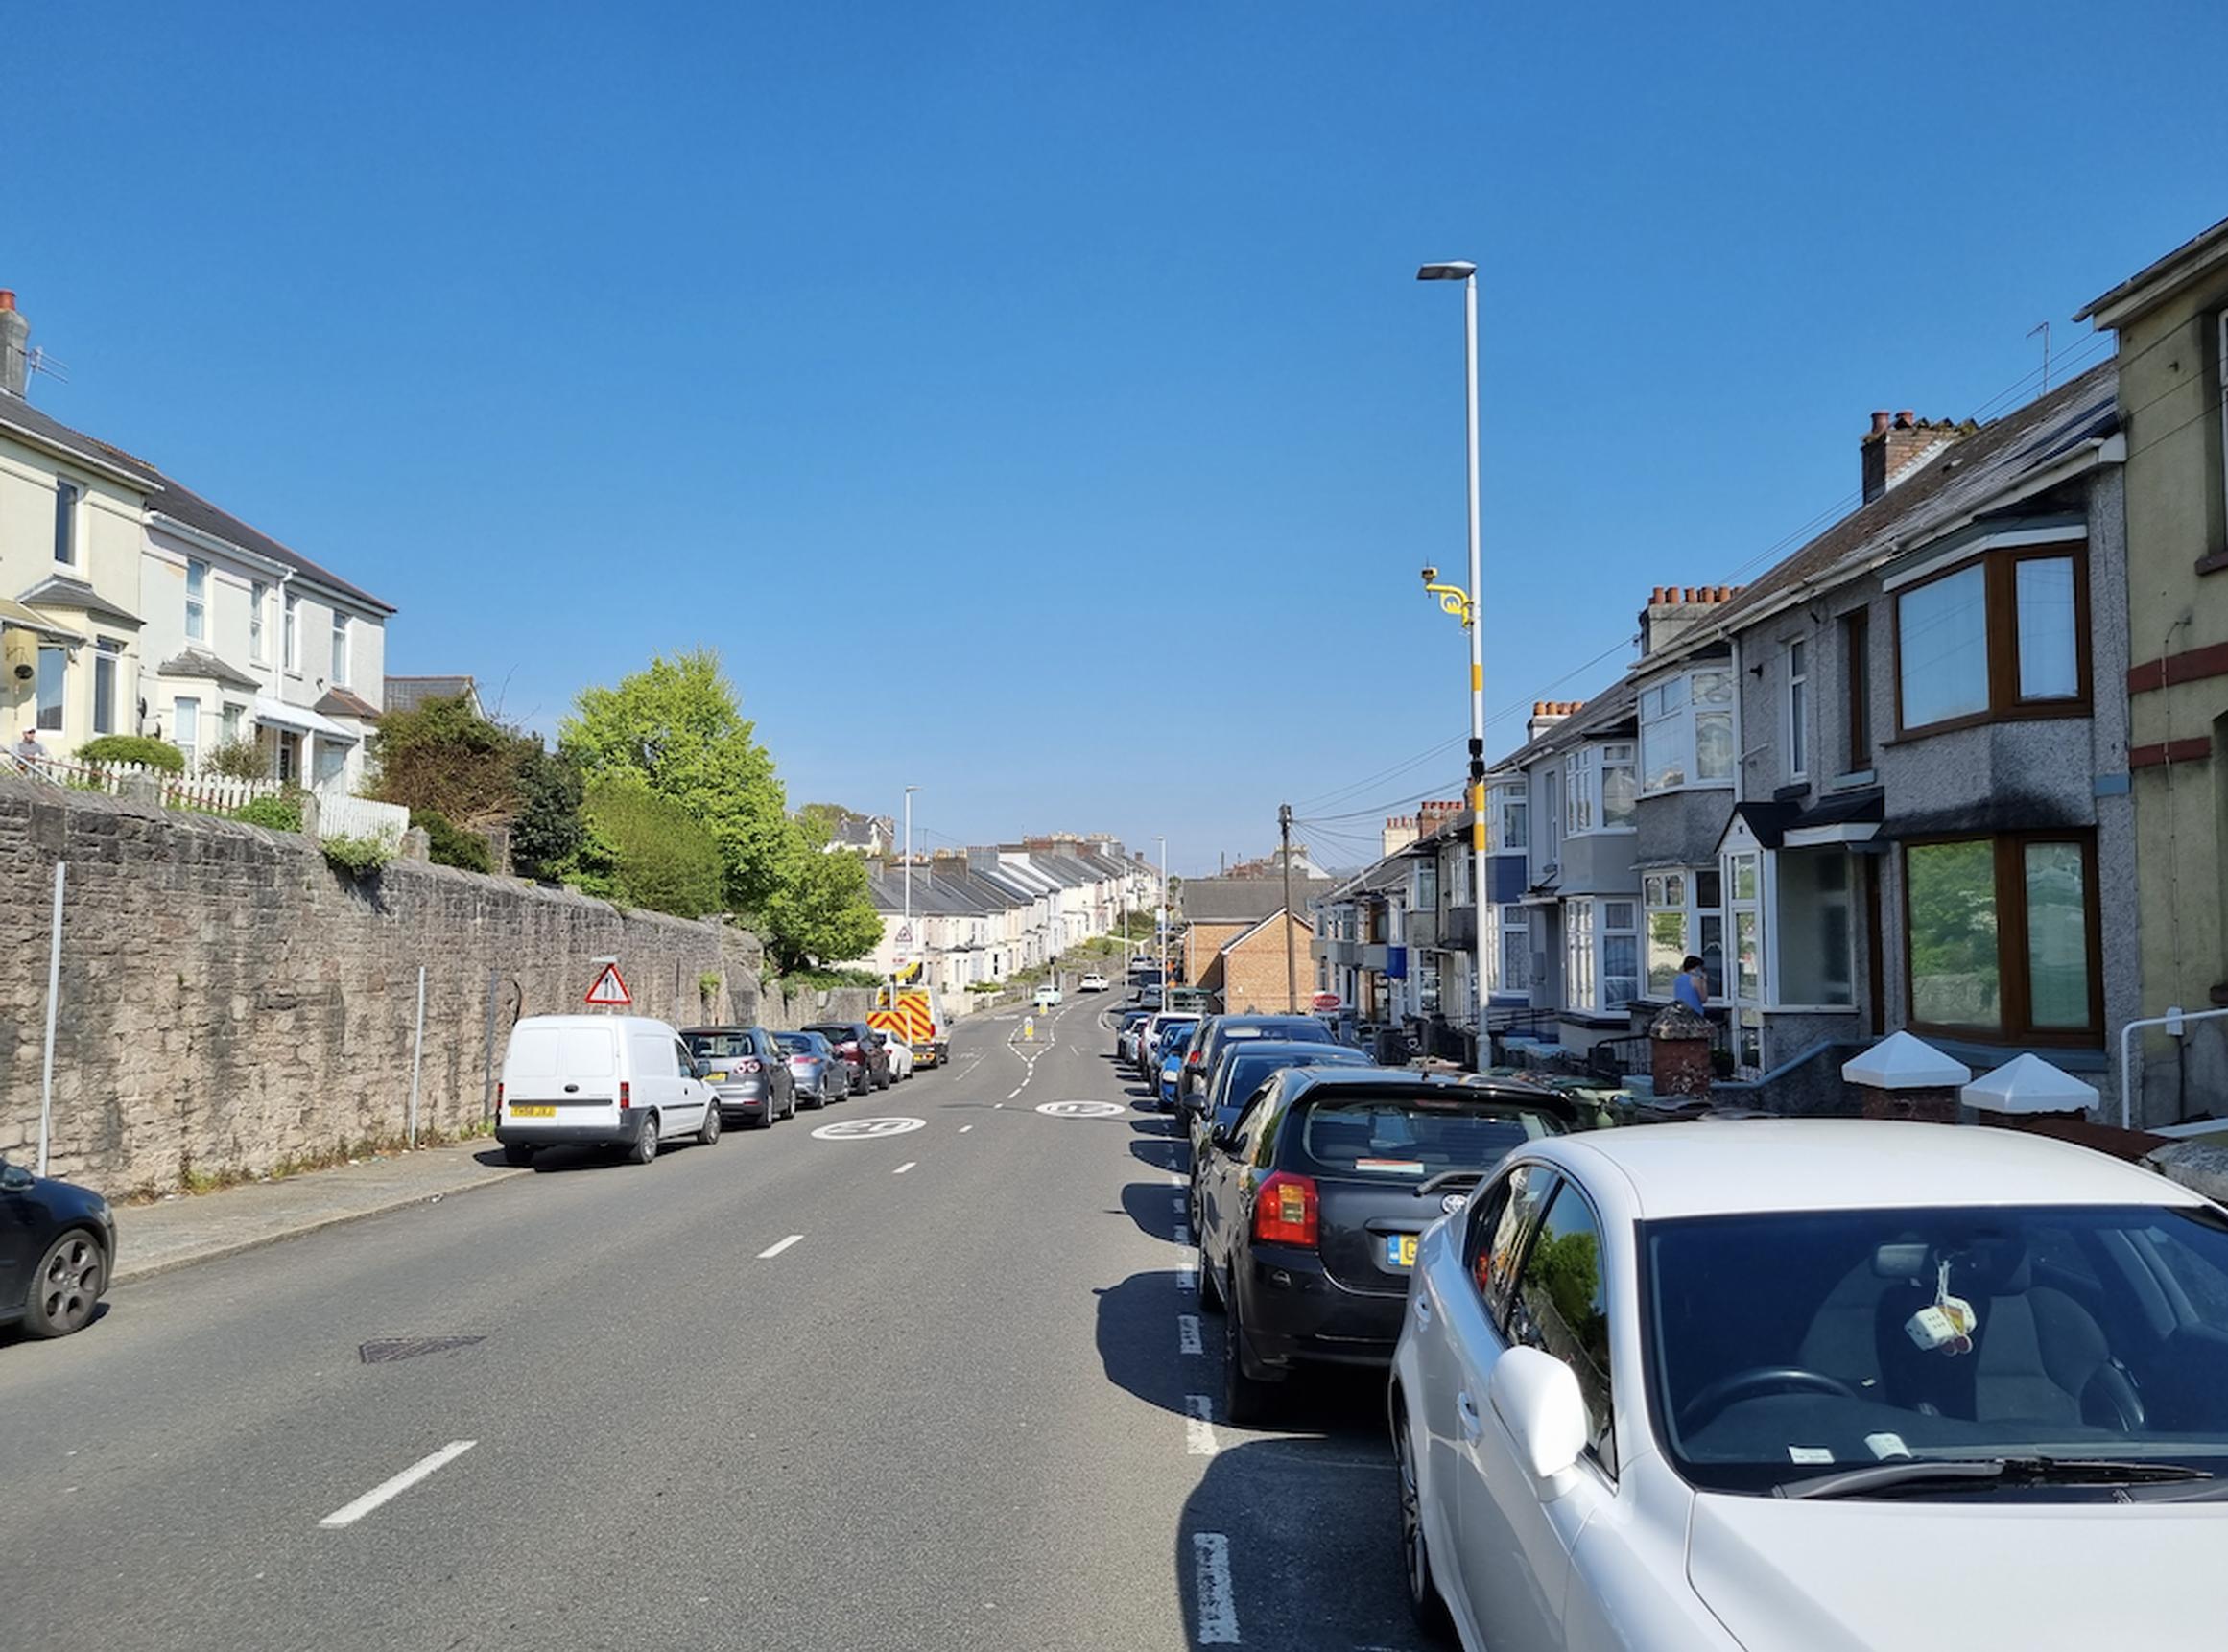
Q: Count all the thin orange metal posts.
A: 0